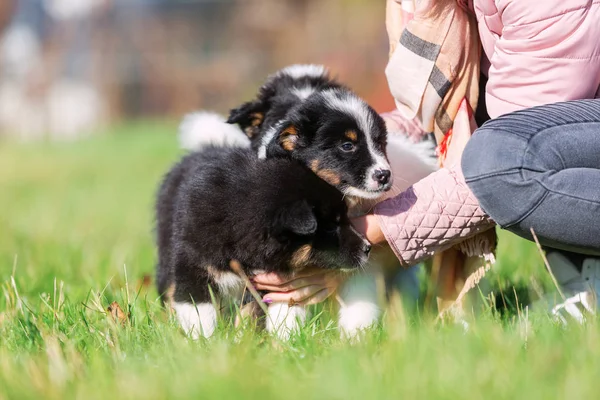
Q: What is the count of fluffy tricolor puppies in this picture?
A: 3